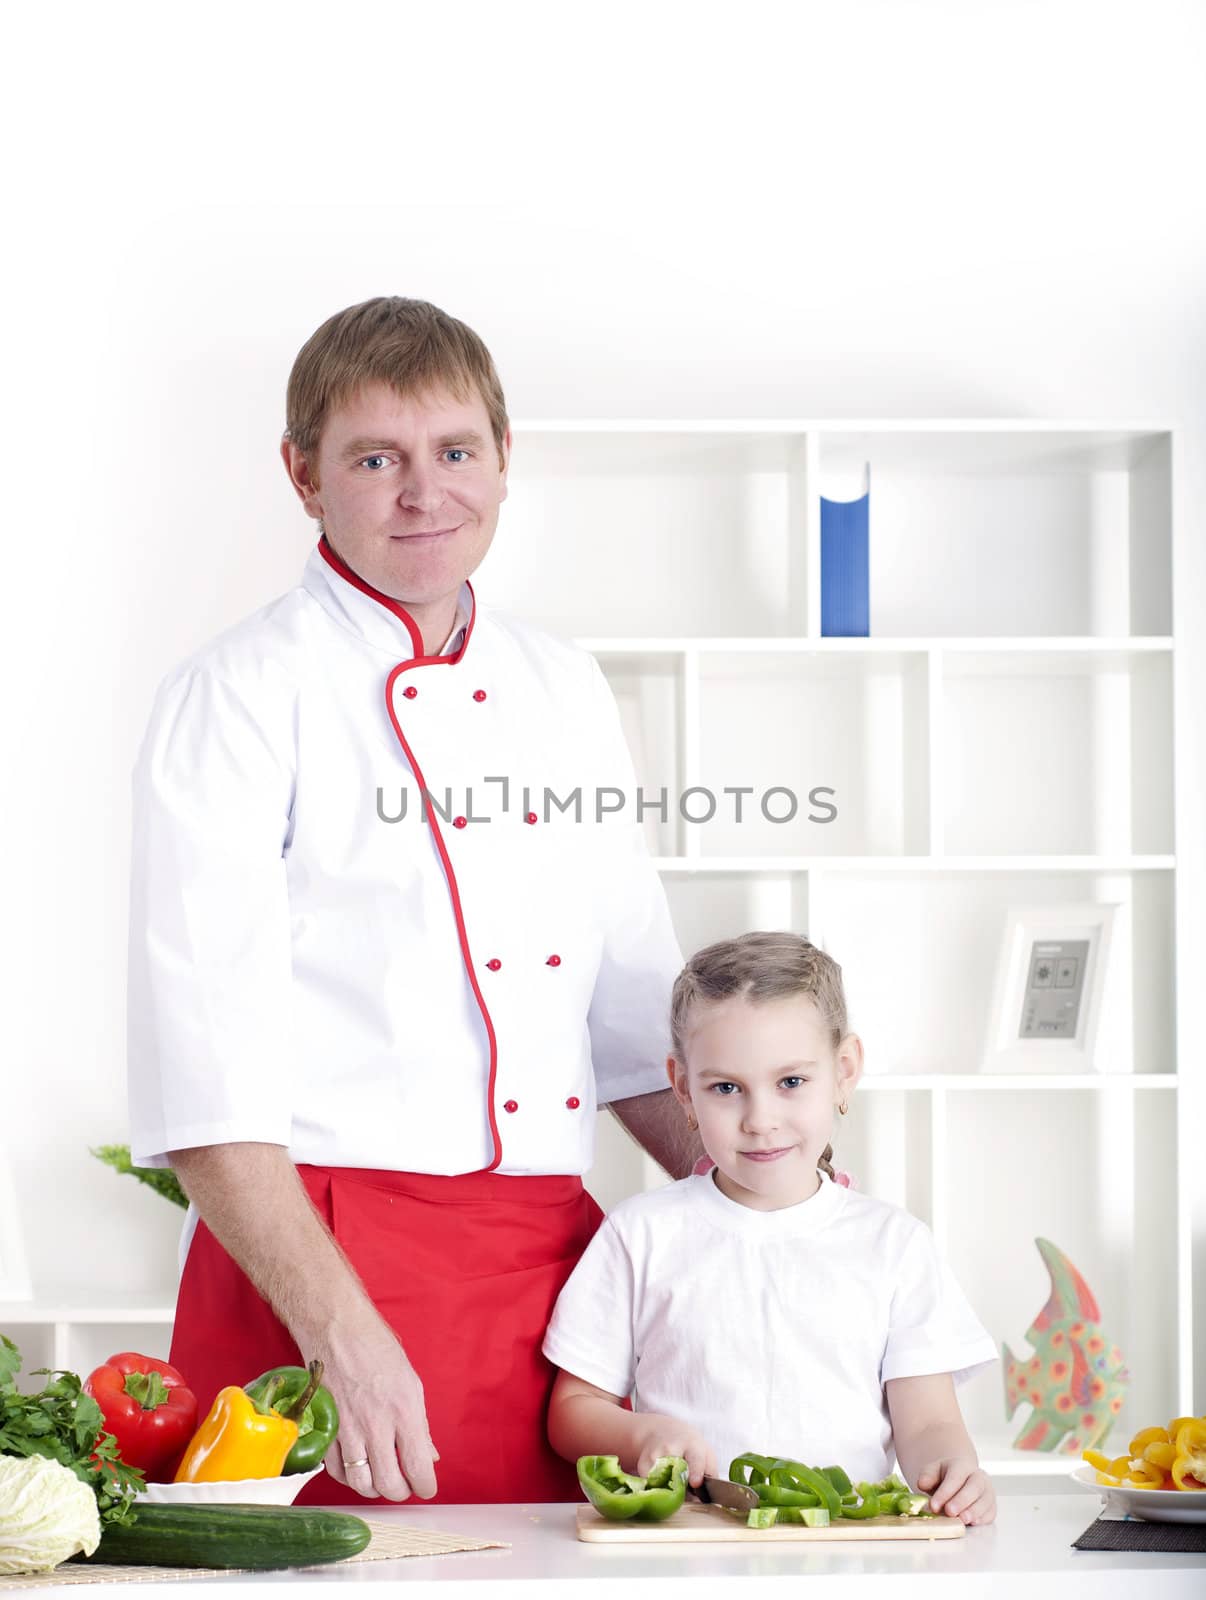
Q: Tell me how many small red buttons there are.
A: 8